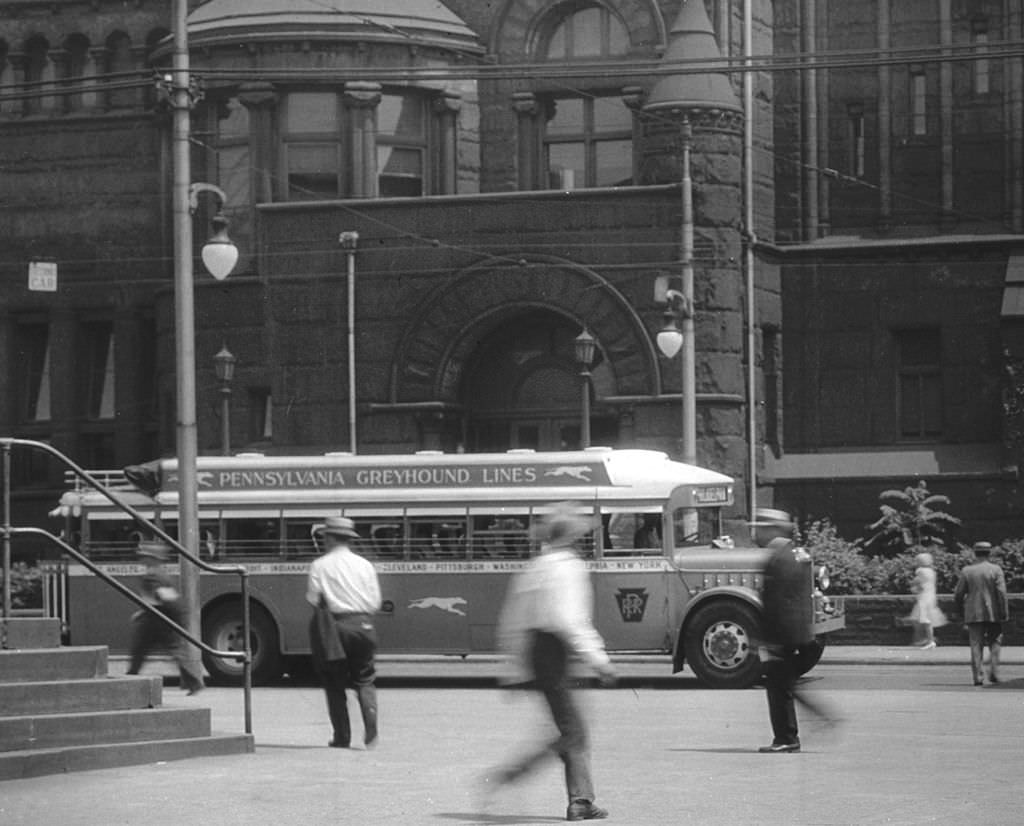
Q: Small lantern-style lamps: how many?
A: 2